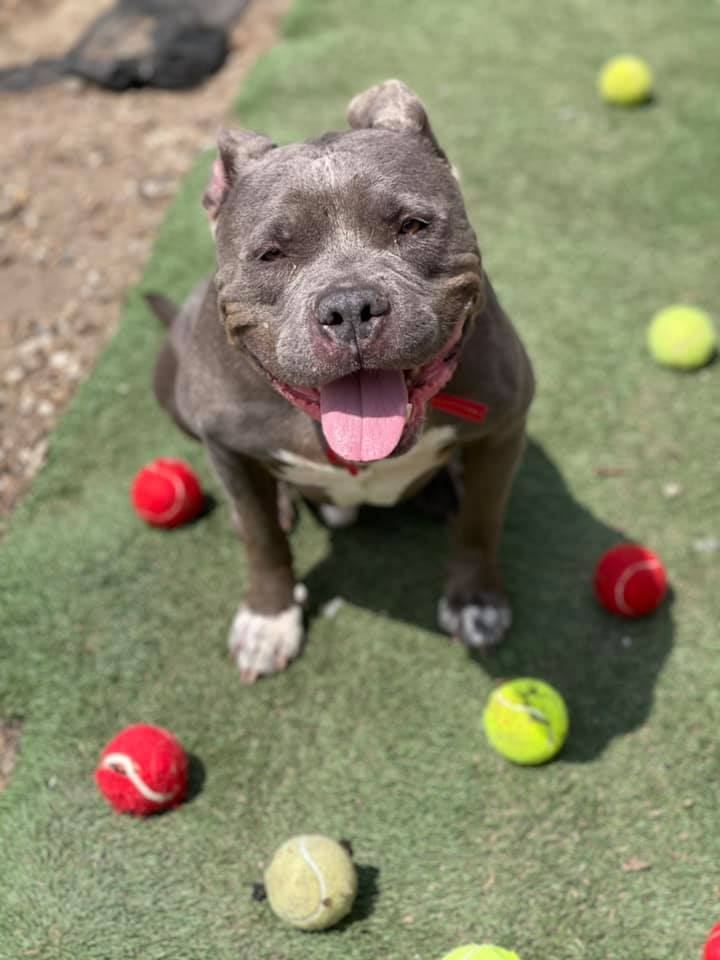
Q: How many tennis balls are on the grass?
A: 9